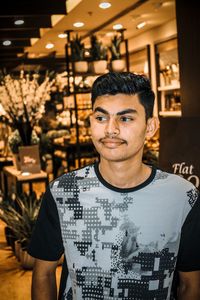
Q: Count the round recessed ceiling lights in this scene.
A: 7